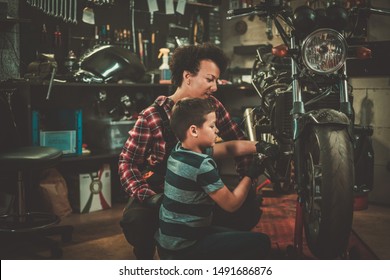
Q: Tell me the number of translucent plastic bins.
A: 1